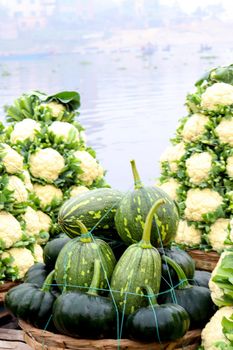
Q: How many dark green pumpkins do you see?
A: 8